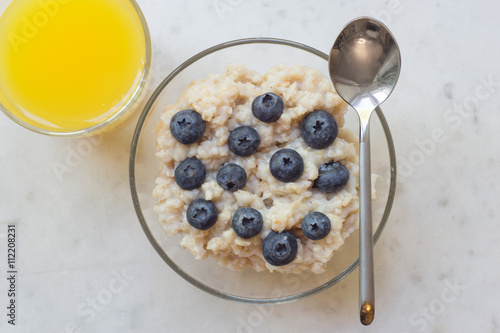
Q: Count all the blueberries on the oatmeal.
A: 12